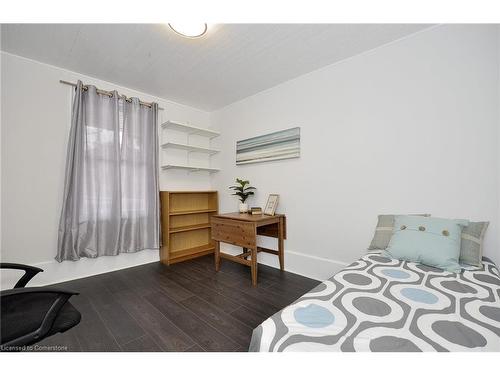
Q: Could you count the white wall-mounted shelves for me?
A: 3